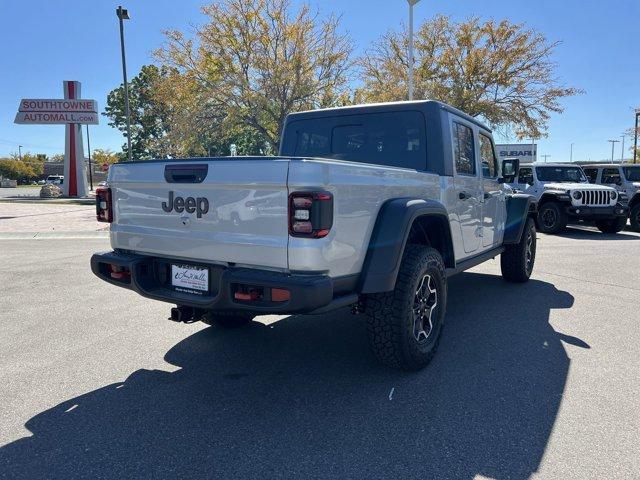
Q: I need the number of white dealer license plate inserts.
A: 1